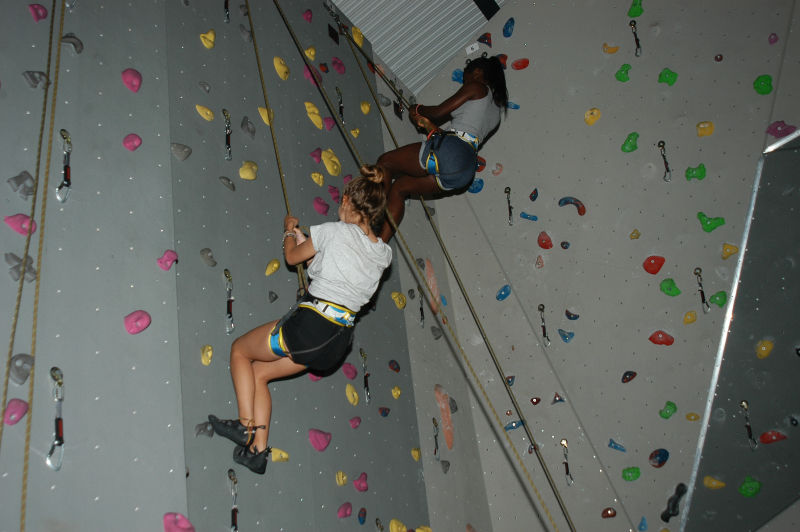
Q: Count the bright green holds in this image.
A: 12